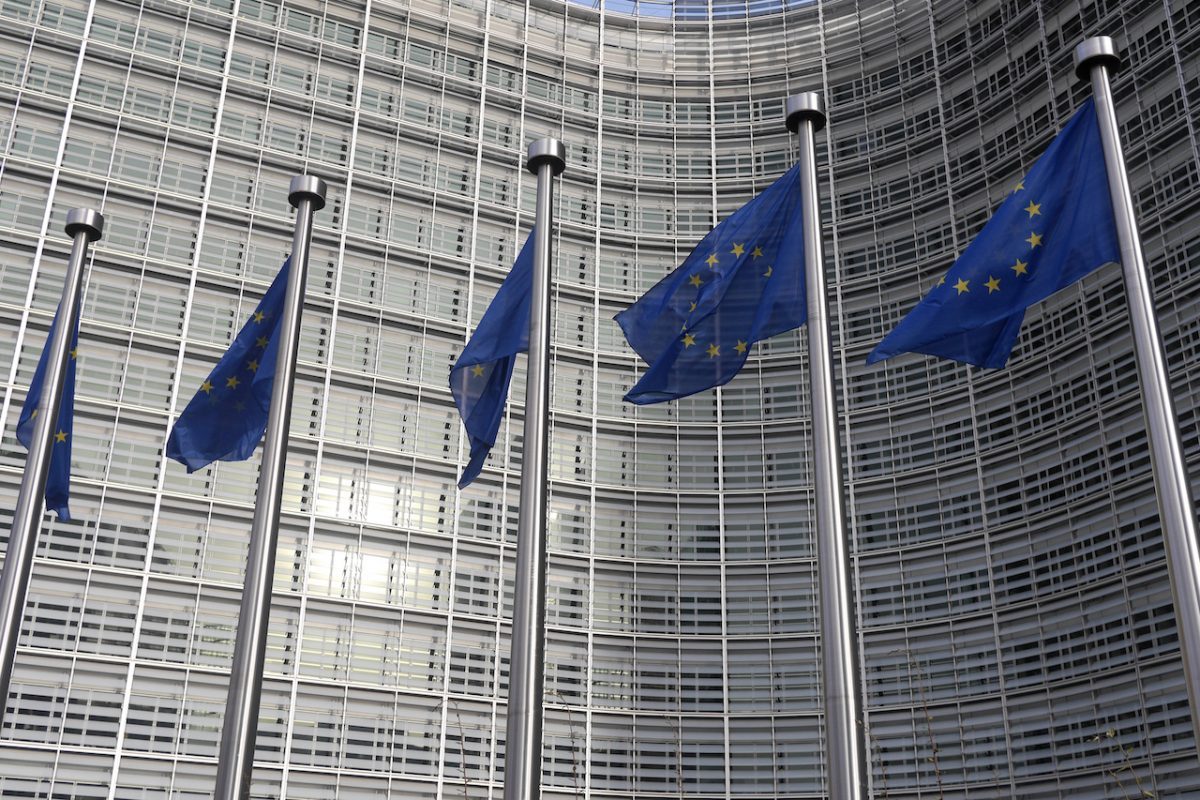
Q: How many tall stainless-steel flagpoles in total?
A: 5